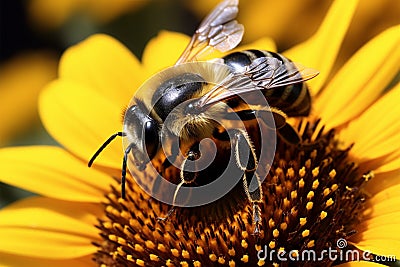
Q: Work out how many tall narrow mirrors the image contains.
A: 0